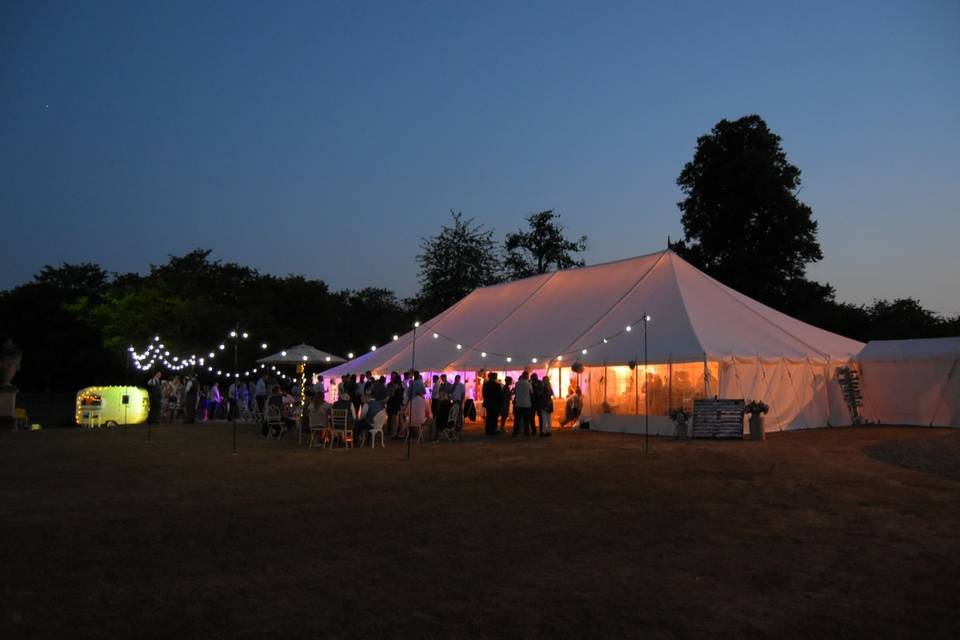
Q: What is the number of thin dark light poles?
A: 5